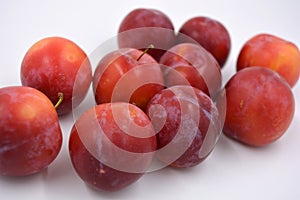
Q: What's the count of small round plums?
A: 10